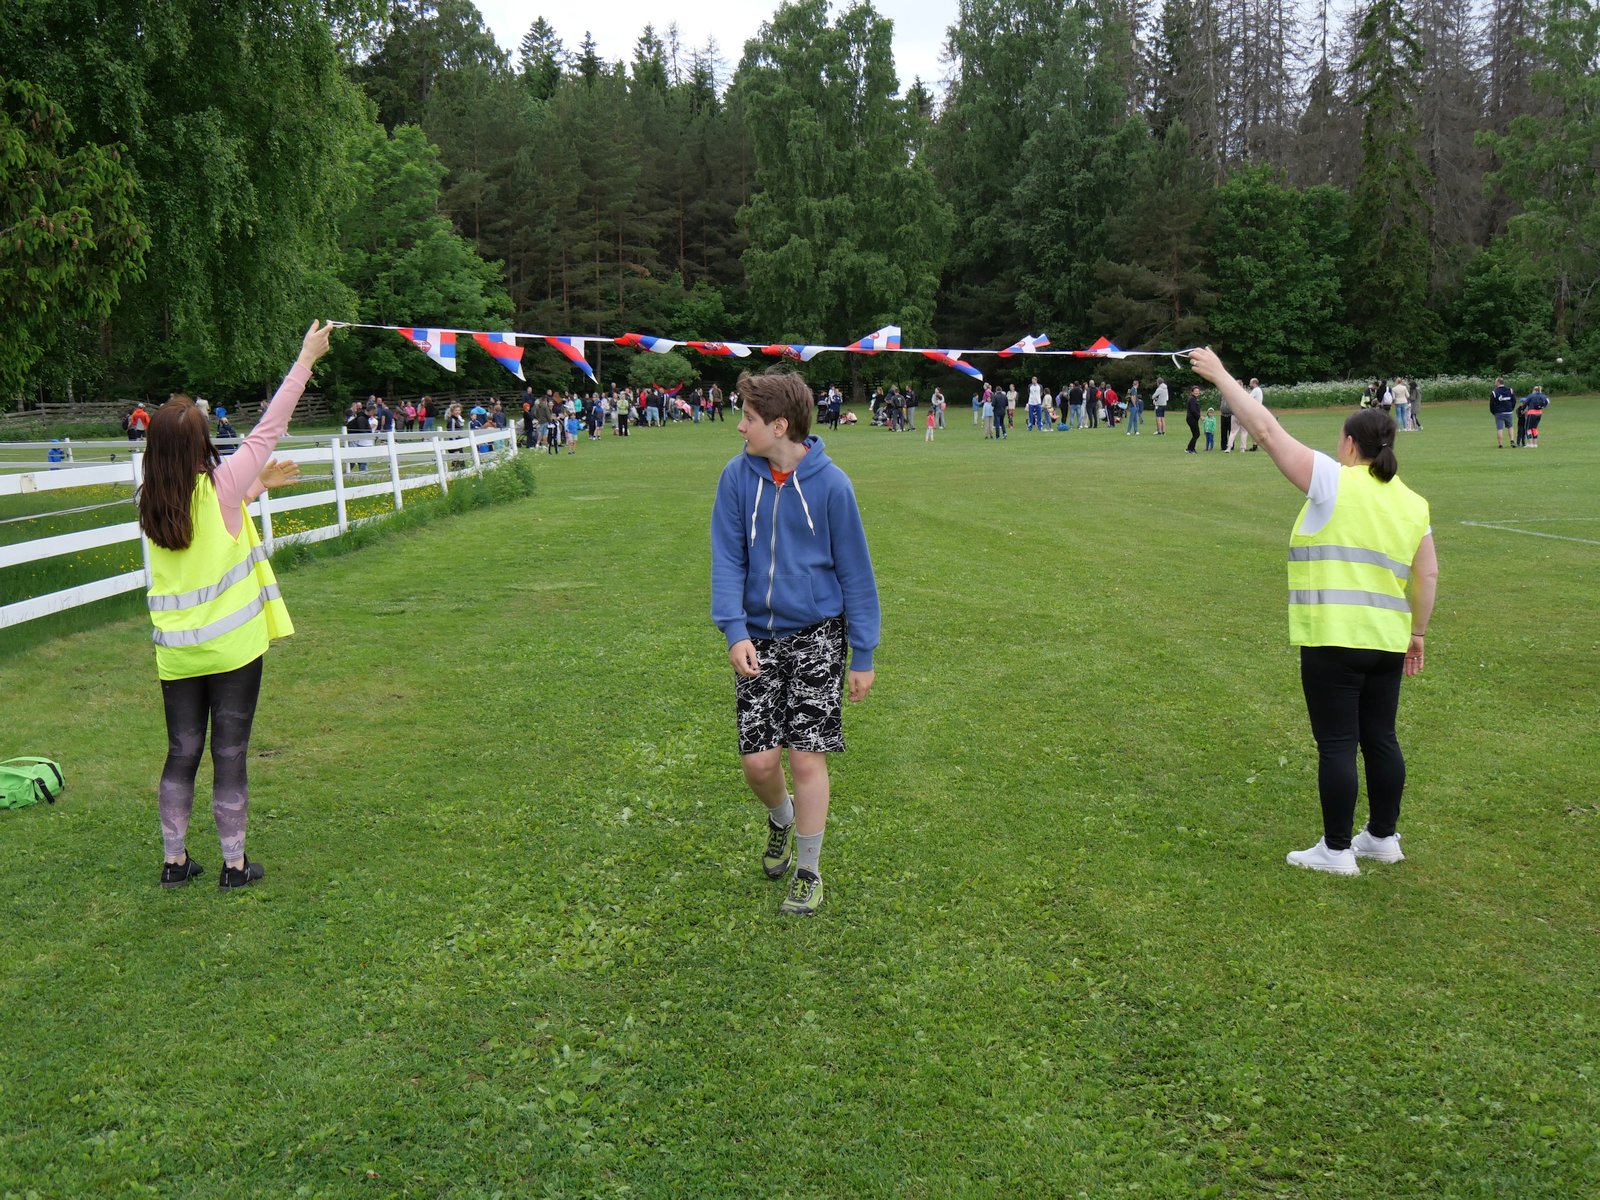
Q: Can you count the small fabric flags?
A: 10